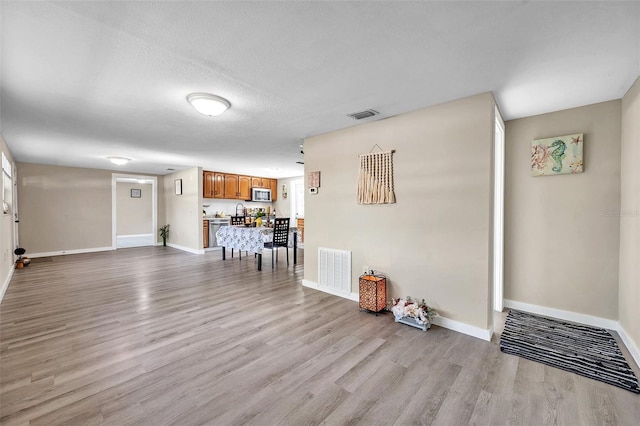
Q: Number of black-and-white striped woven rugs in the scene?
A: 1